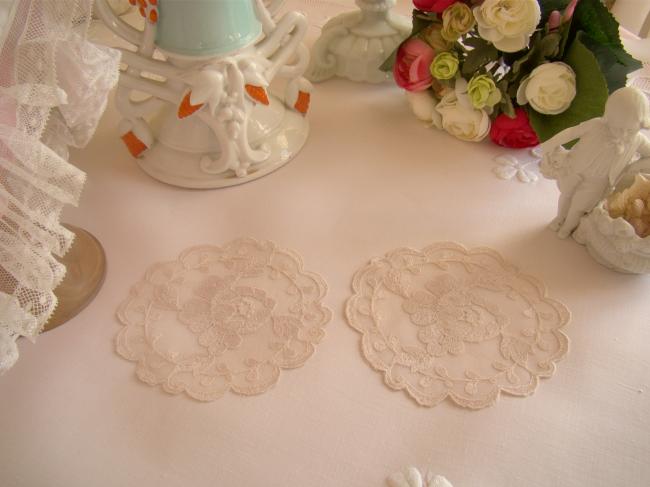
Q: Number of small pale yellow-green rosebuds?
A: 2